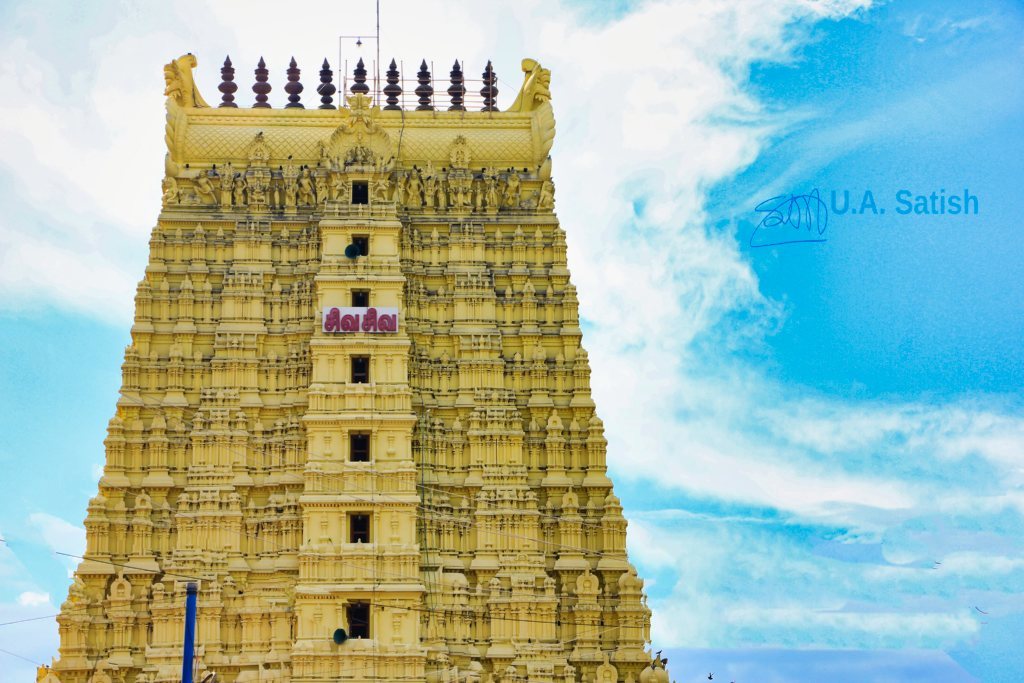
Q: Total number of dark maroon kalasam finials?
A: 9